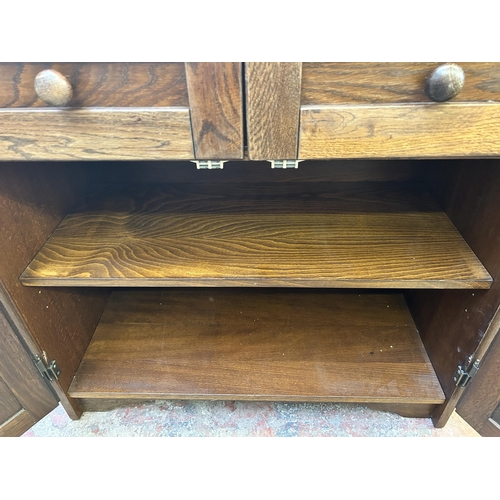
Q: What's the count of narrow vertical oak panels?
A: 2